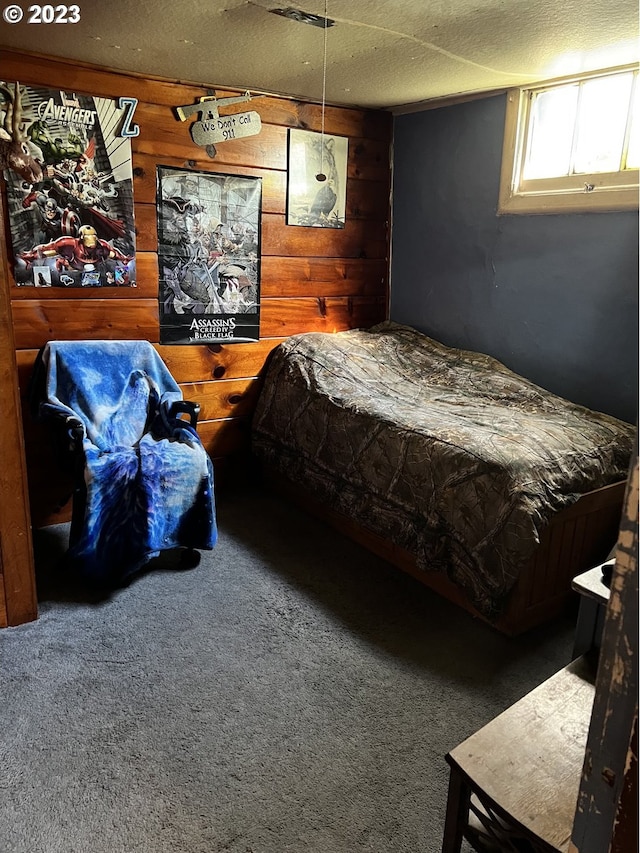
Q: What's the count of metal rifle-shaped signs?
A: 1